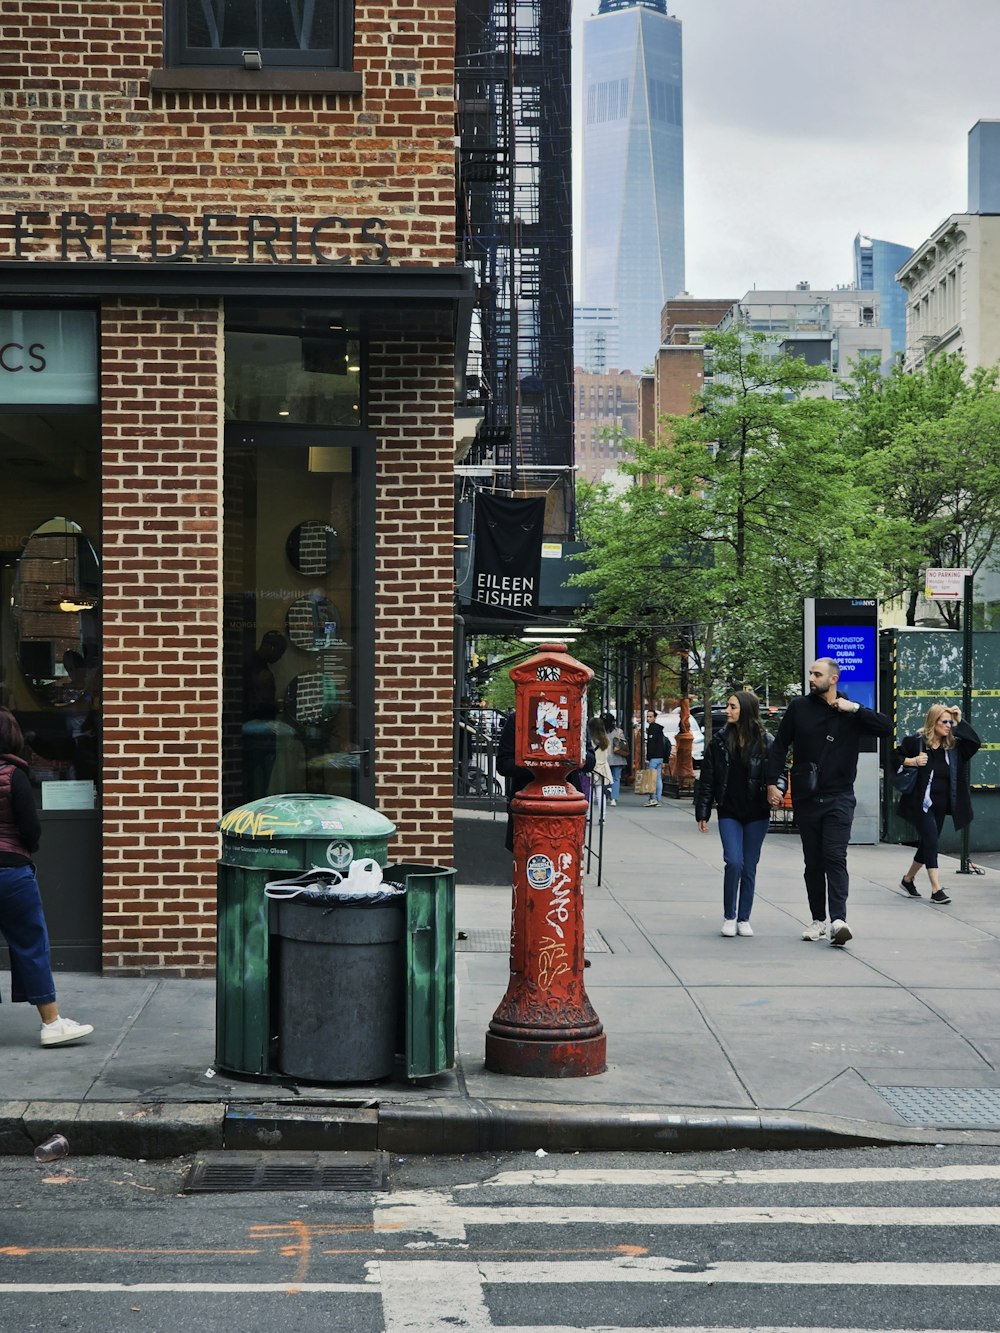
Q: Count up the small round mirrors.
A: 3